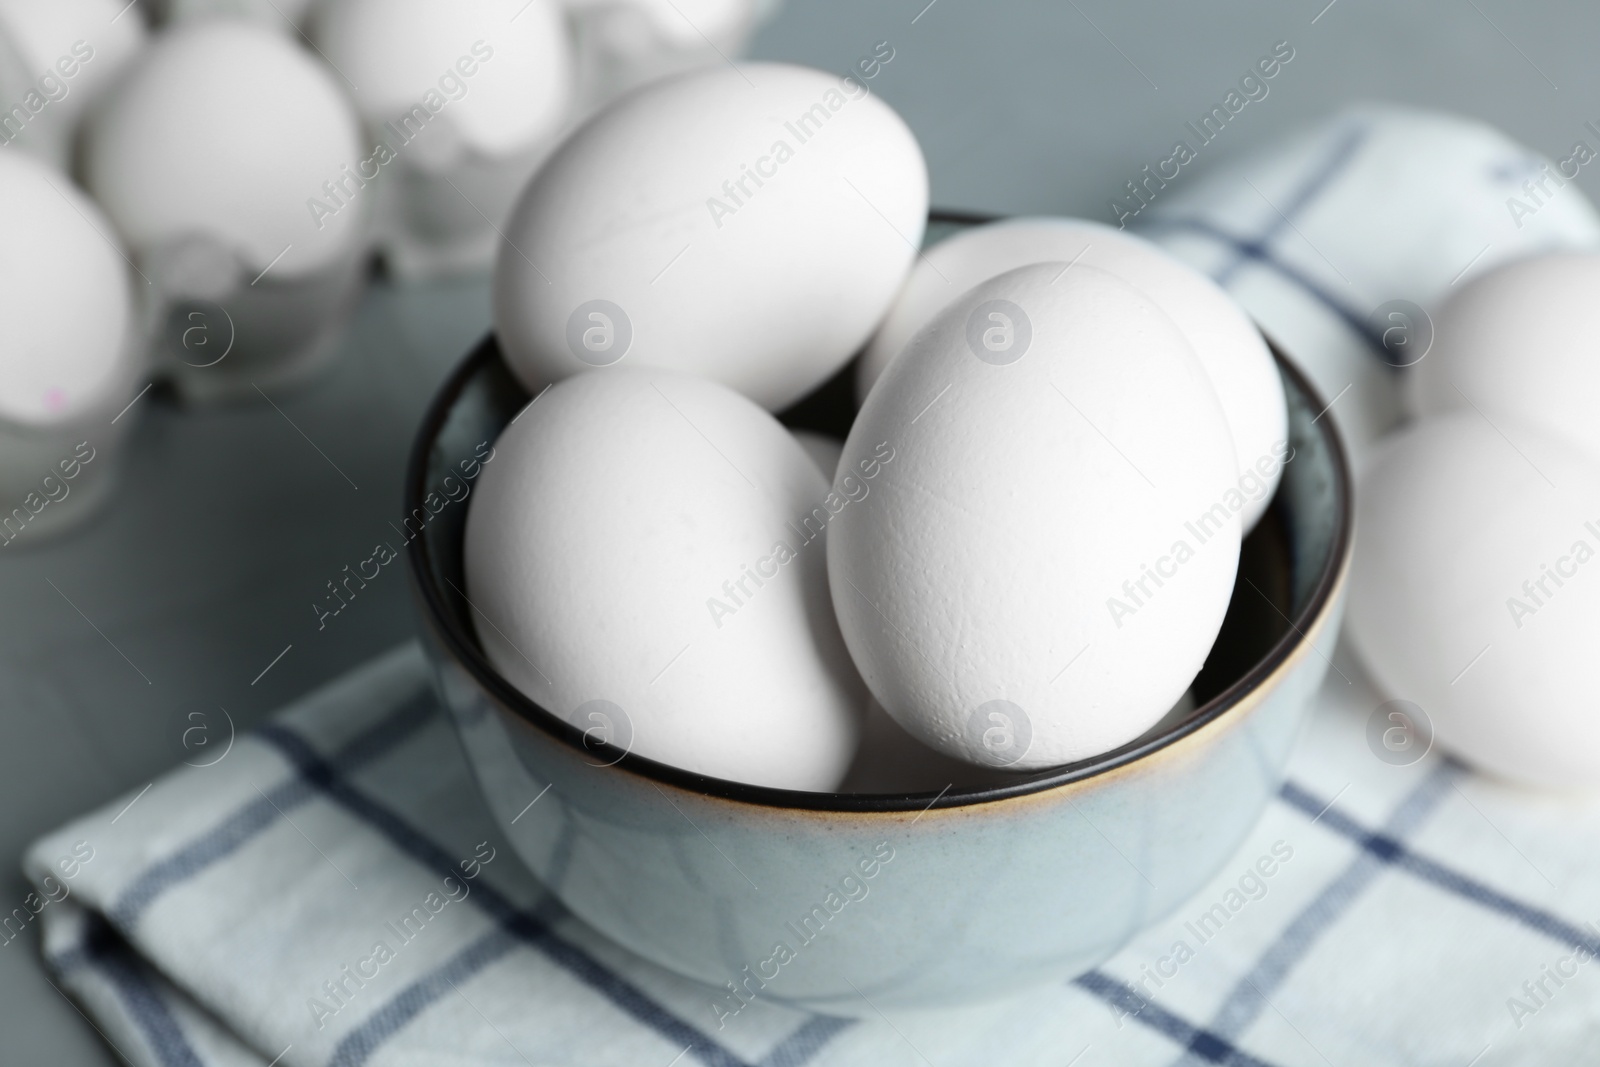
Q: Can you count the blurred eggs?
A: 7